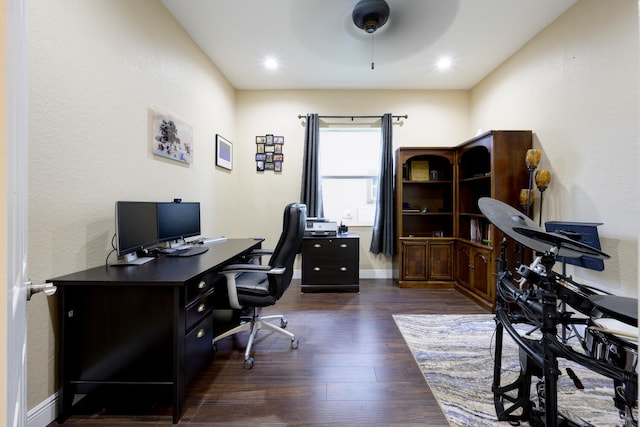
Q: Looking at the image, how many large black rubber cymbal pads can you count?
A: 2